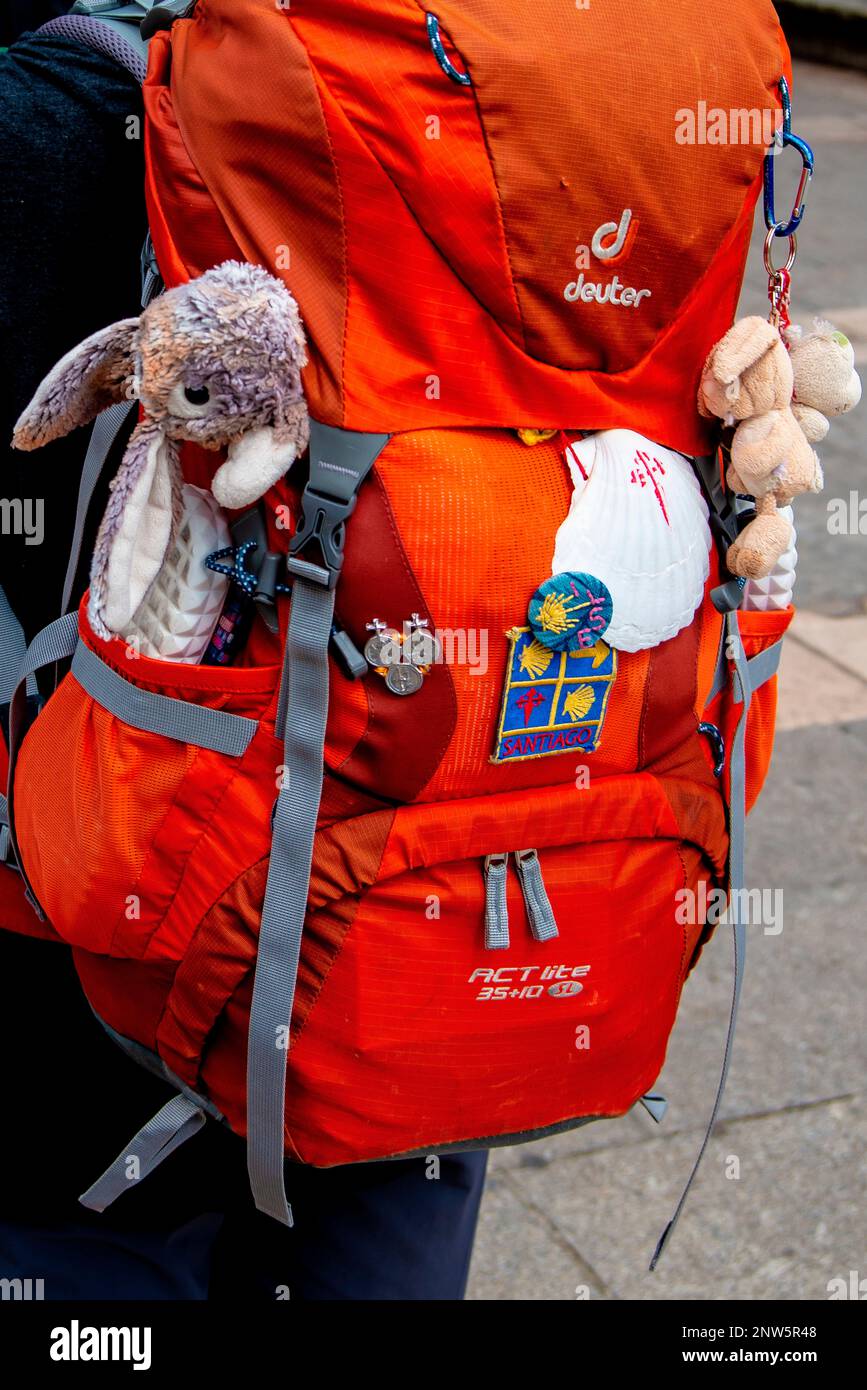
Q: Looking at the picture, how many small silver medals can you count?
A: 3